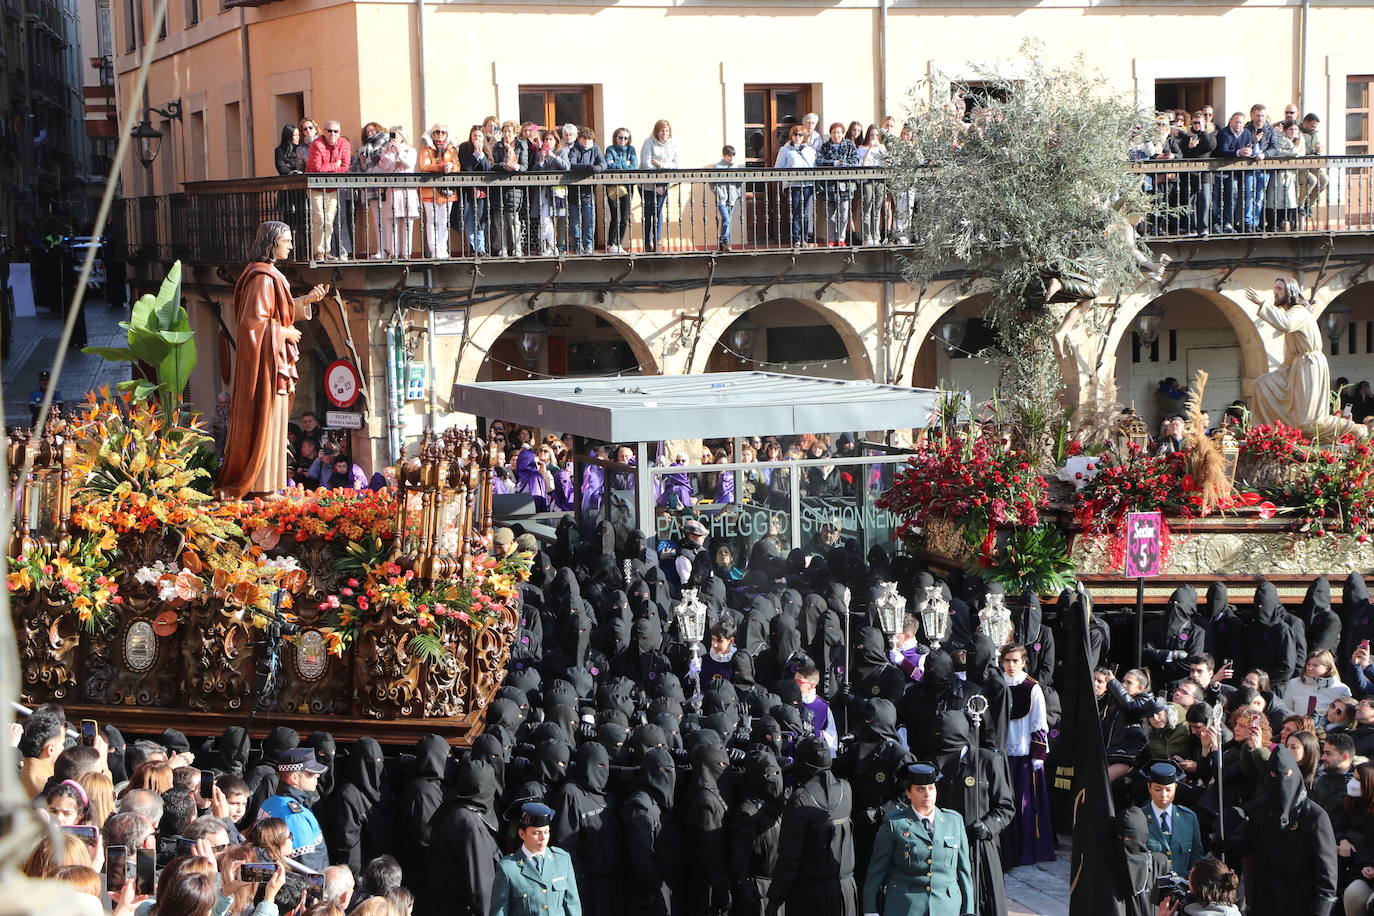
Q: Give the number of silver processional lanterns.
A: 4